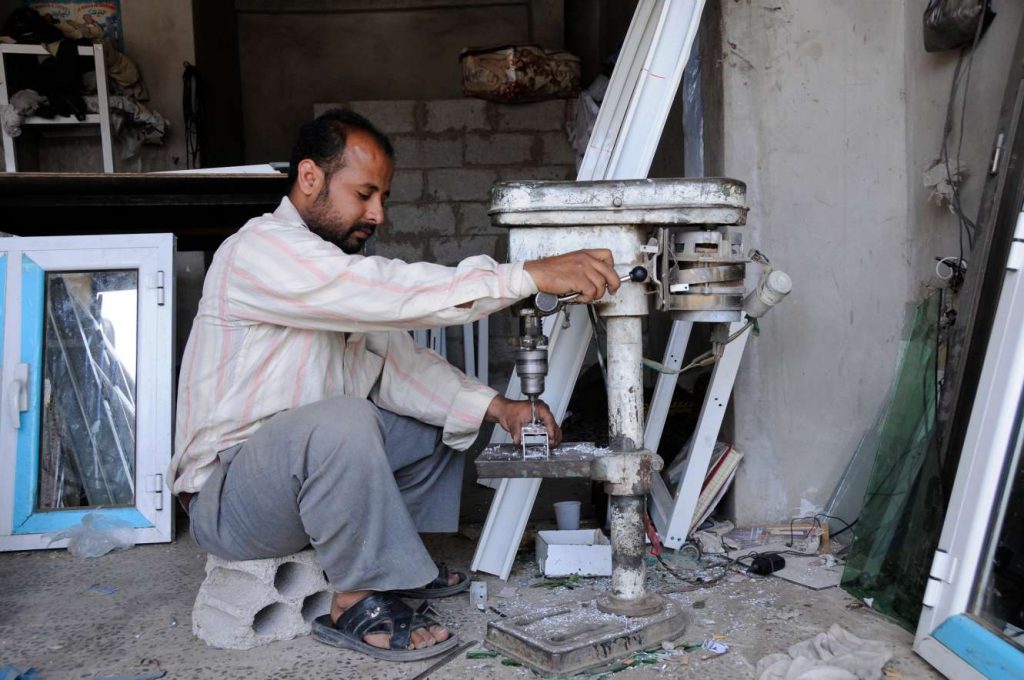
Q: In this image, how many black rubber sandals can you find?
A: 2